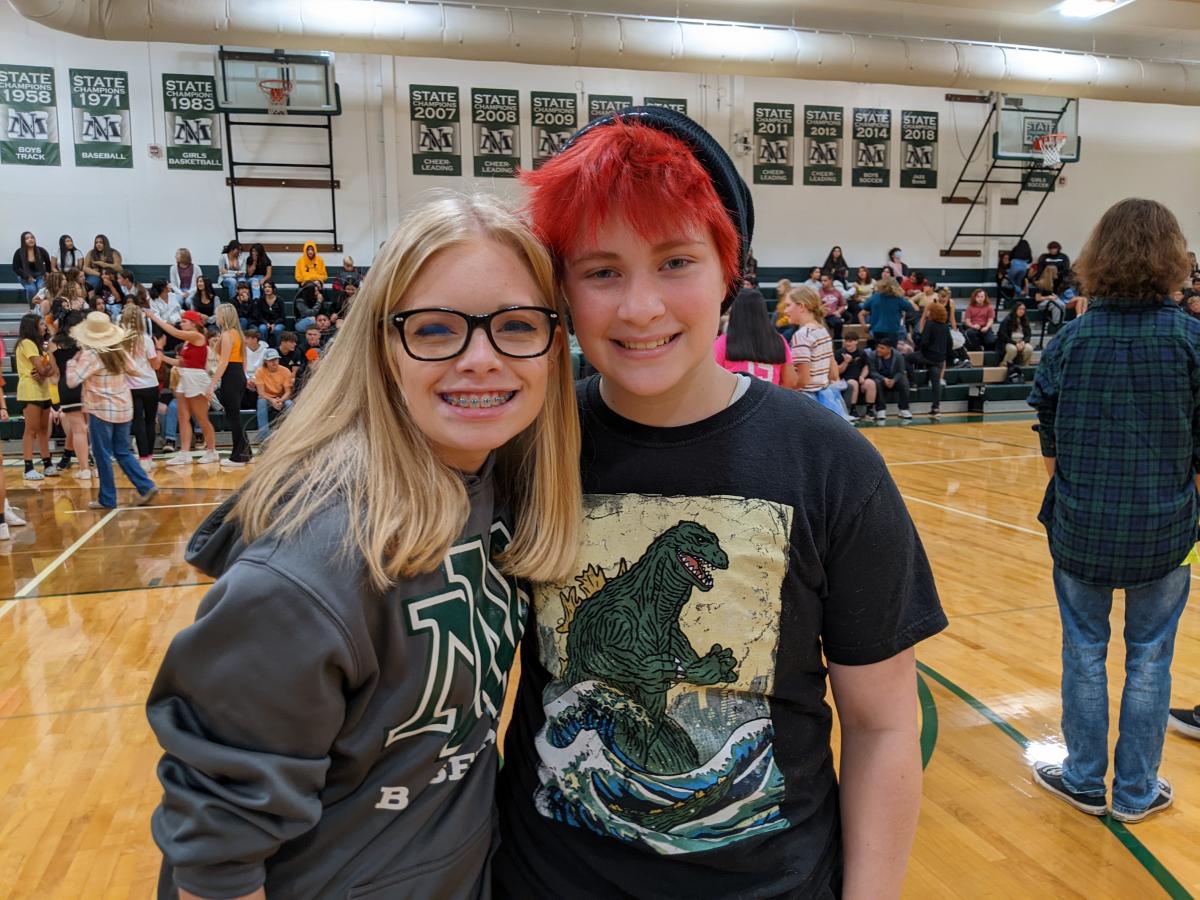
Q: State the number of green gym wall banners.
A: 13